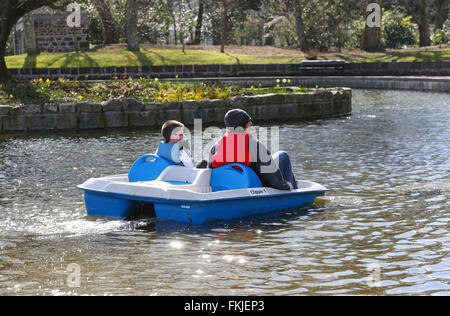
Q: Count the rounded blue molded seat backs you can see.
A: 2